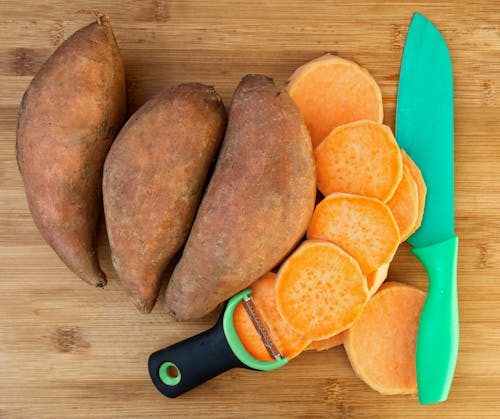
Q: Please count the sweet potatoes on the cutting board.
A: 3